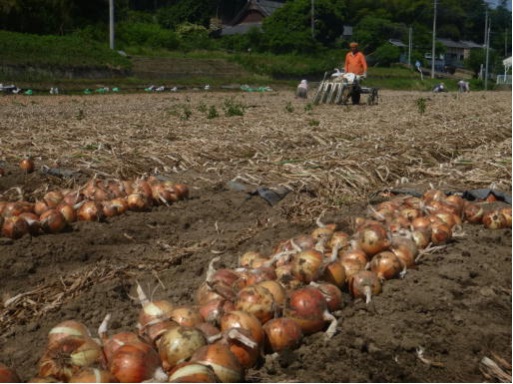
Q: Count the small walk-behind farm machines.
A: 1